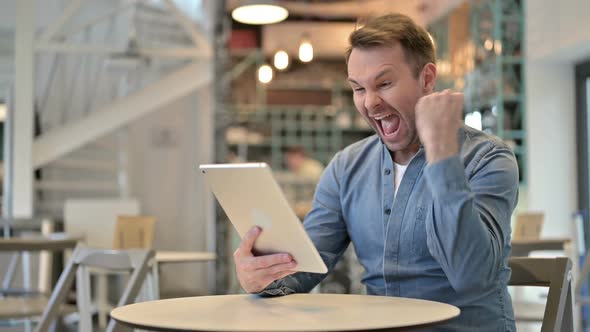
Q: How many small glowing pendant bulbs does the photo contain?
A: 3